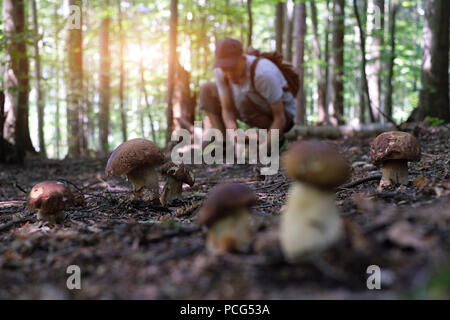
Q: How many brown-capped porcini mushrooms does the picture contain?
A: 6